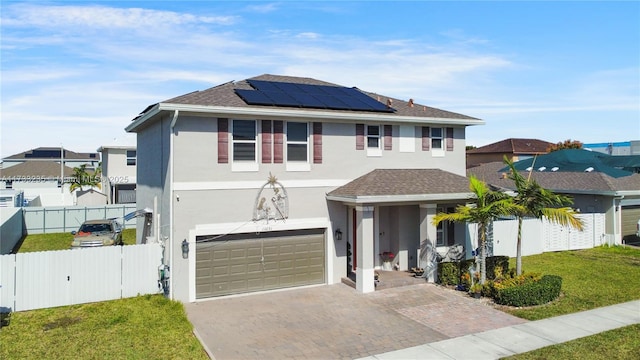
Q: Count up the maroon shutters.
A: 8